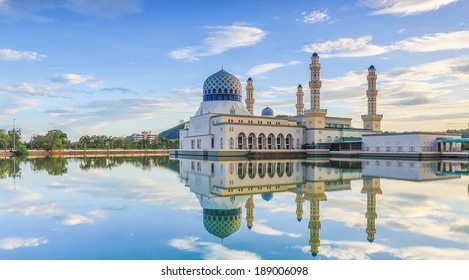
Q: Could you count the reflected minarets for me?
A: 4